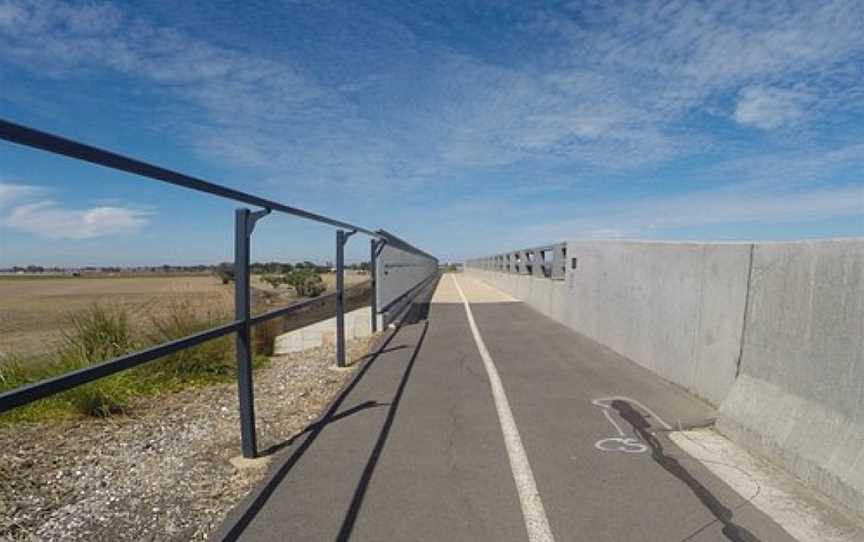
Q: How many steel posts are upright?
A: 3